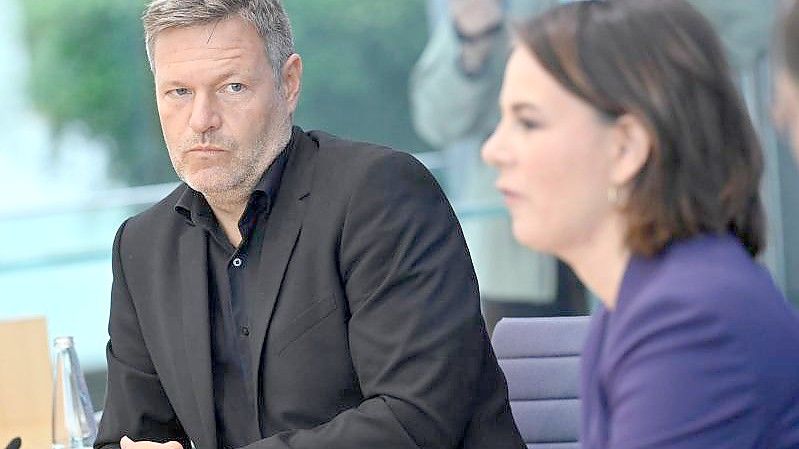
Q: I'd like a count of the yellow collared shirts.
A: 0